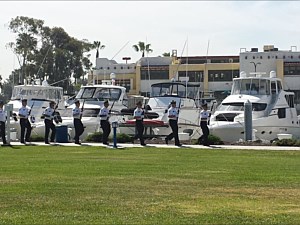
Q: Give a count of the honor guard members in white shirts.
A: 8